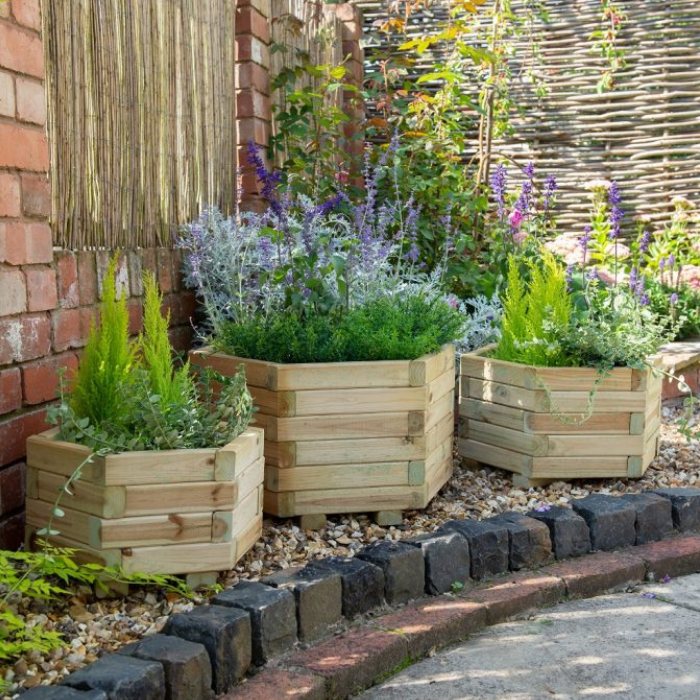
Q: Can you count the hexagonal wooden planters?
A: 3